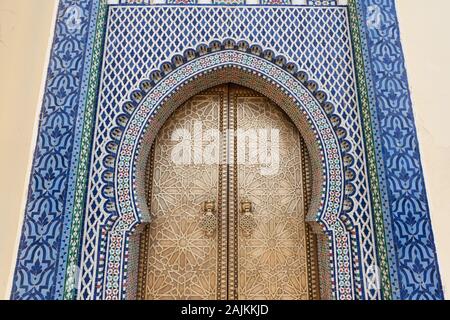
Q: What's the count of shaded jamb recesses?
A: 2